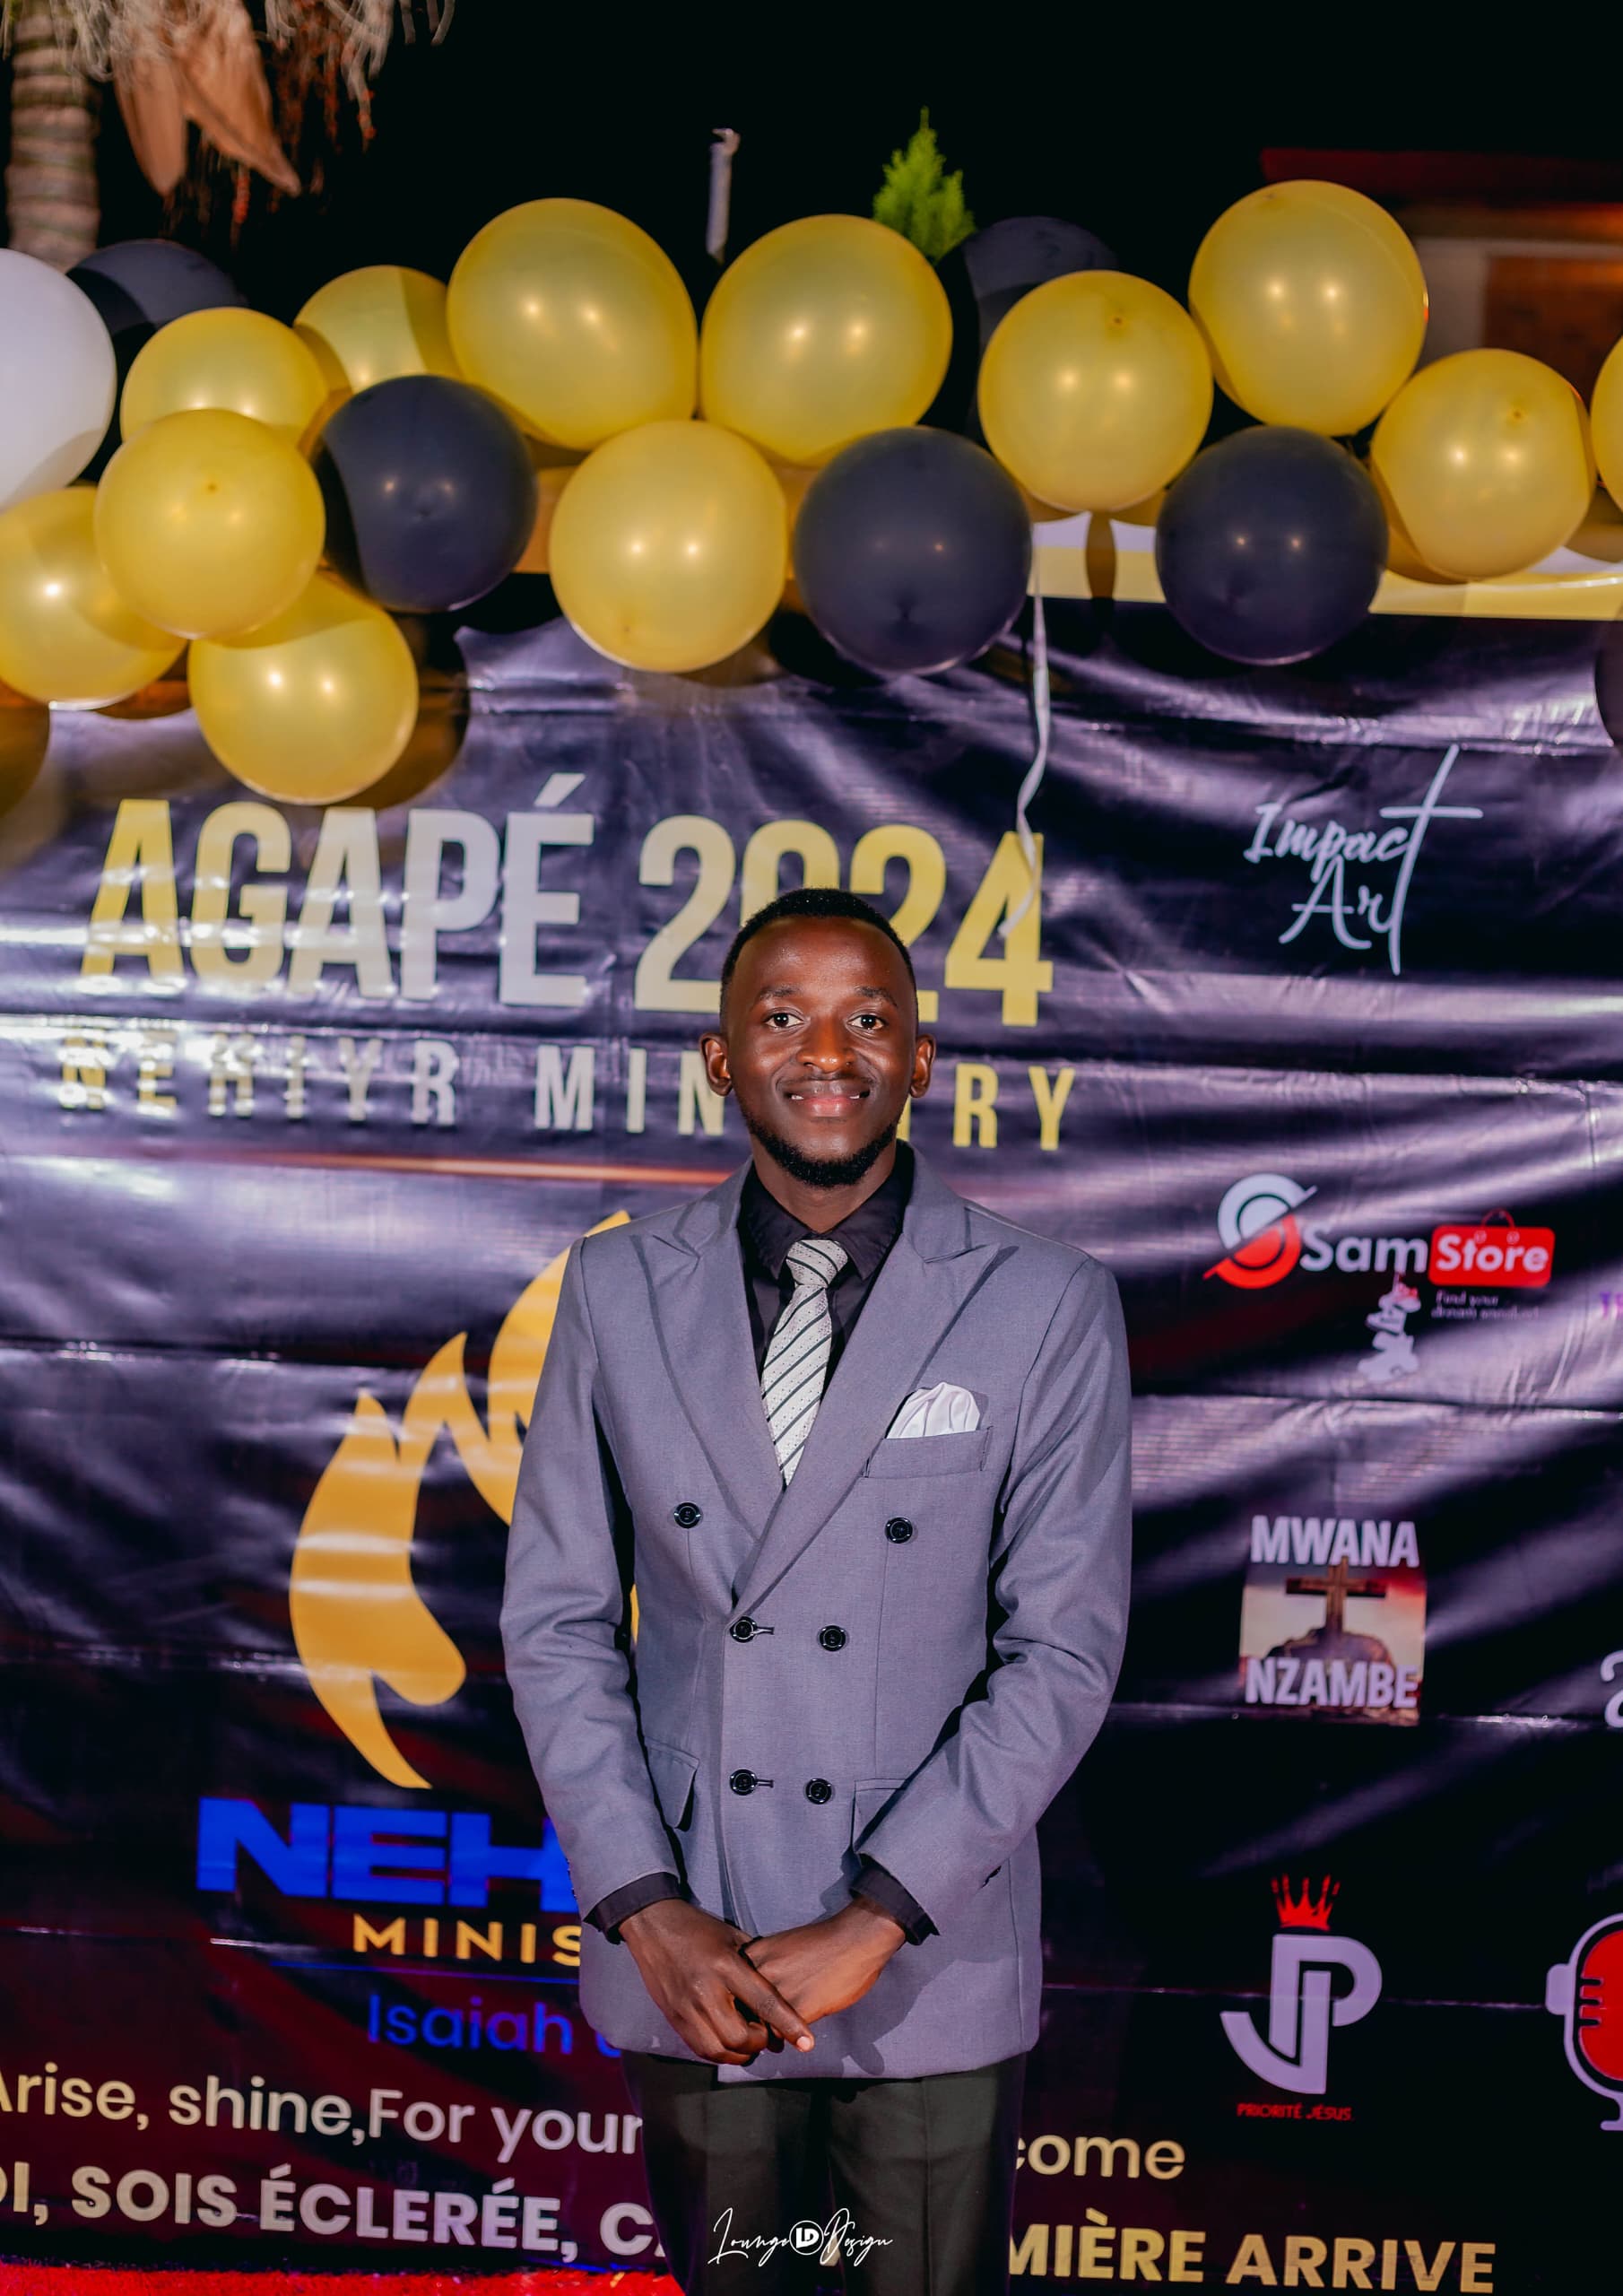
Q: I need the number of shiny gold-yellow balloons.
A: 12